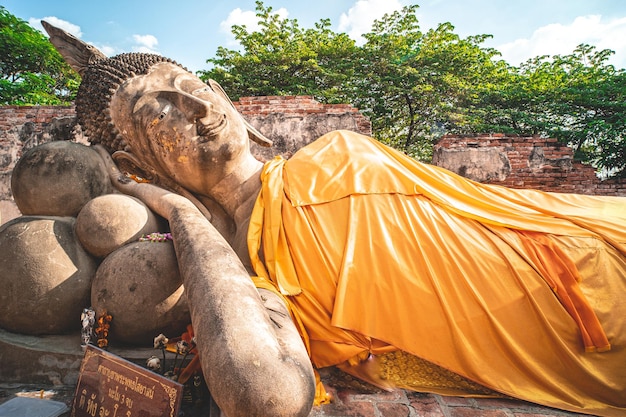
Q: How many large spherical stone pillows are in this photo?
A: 4